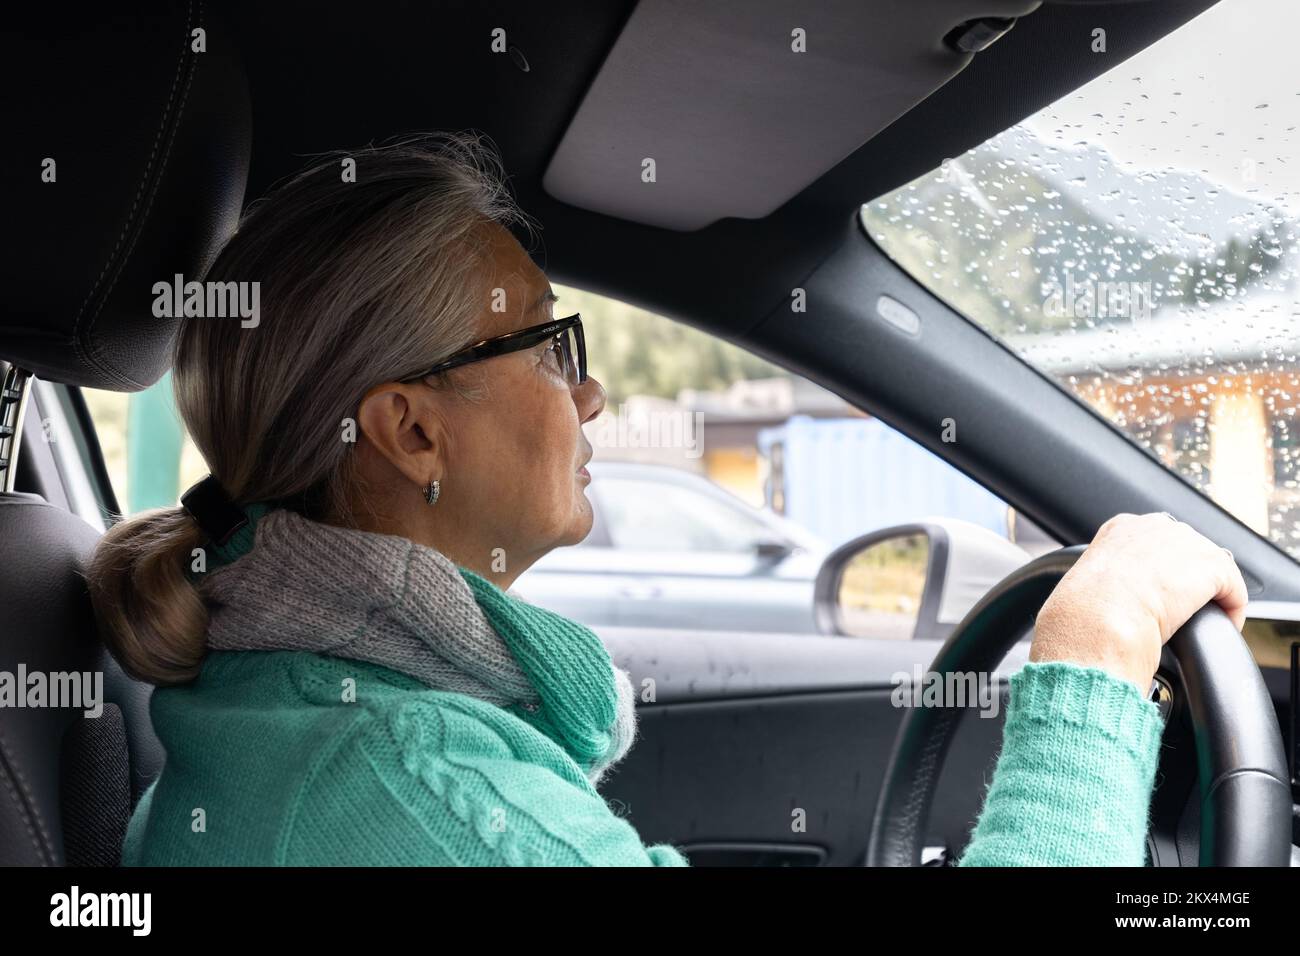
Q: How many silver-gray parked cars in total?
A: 1